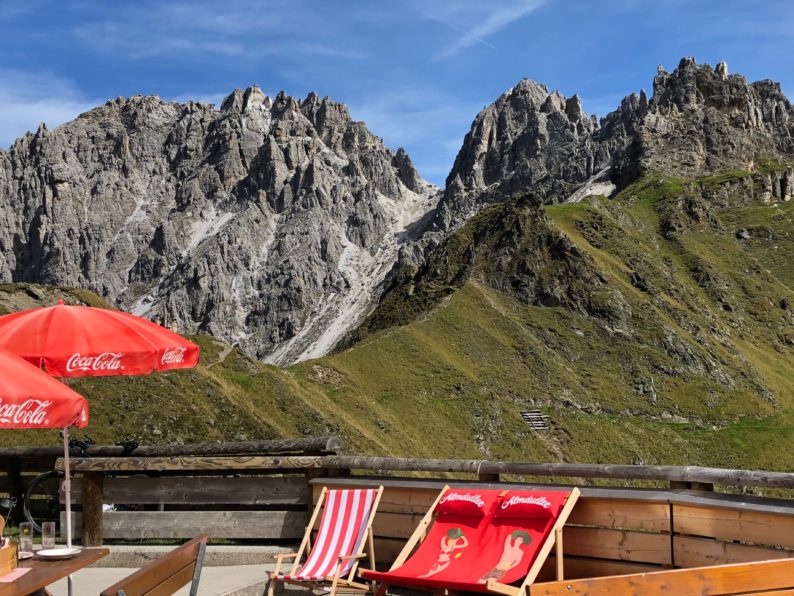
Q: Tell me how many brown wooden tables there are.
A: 1